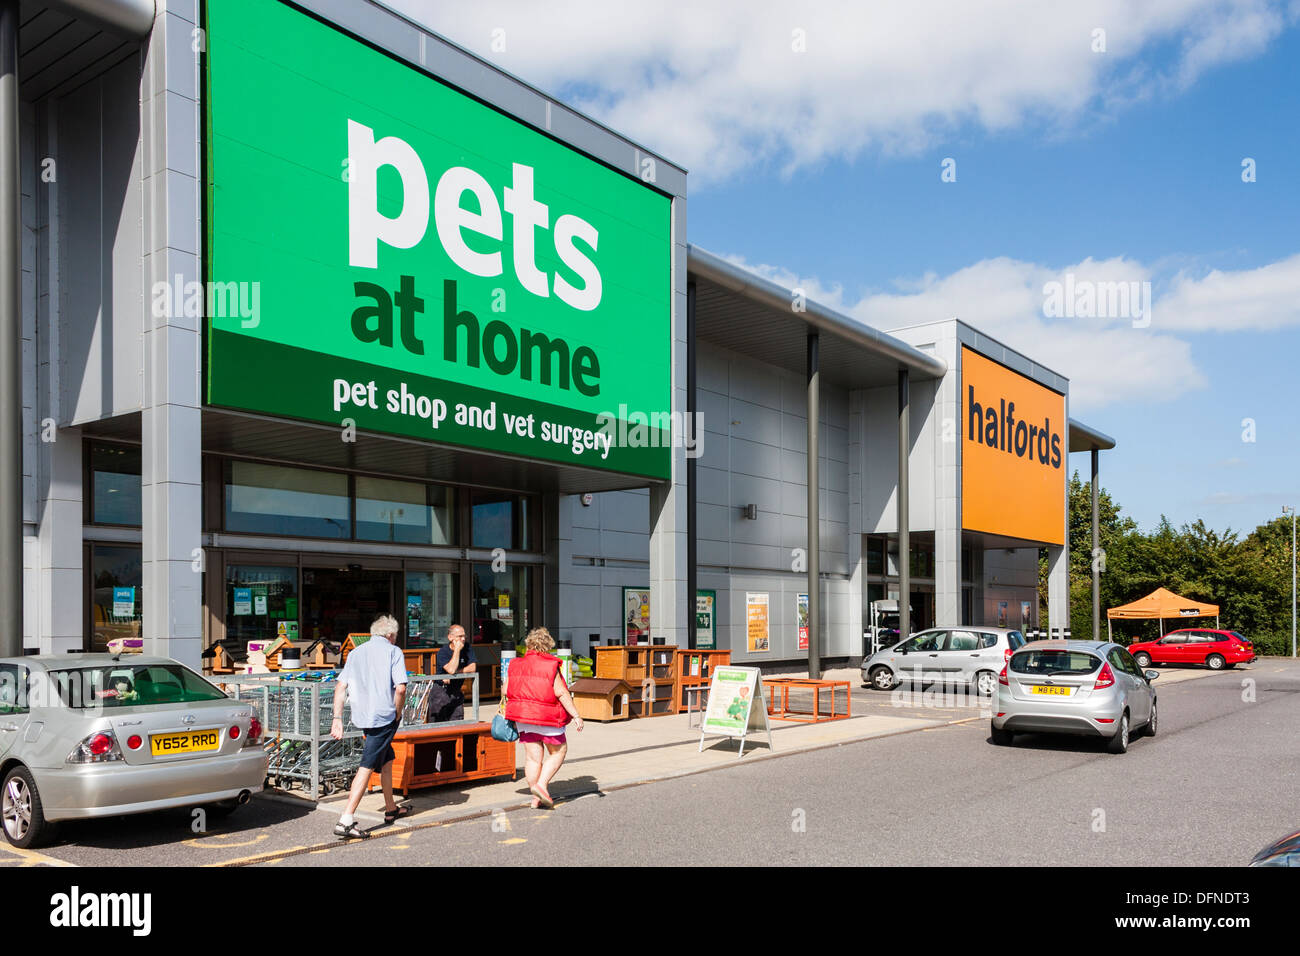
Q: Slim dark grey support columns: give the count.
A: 5